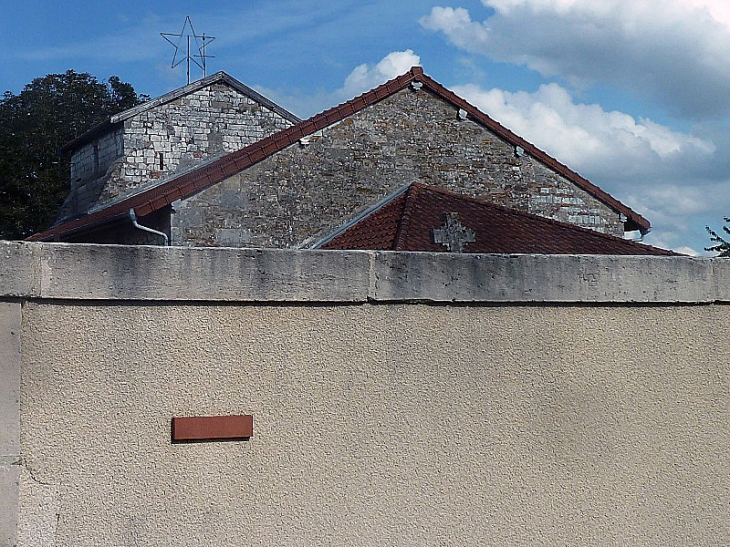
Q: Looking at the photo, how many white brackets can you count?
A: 5